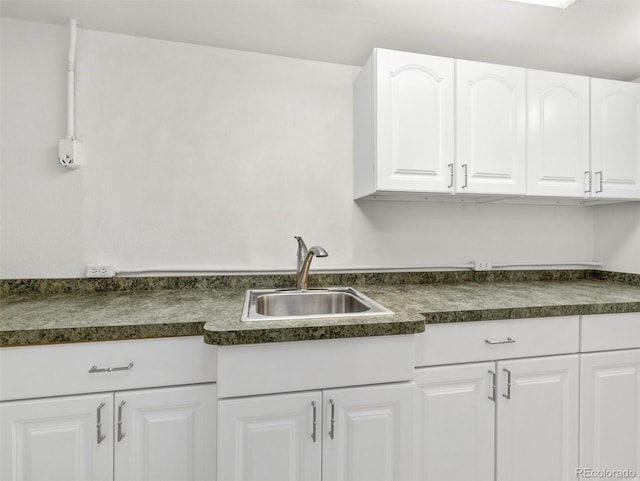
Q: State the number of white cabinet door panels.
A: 11